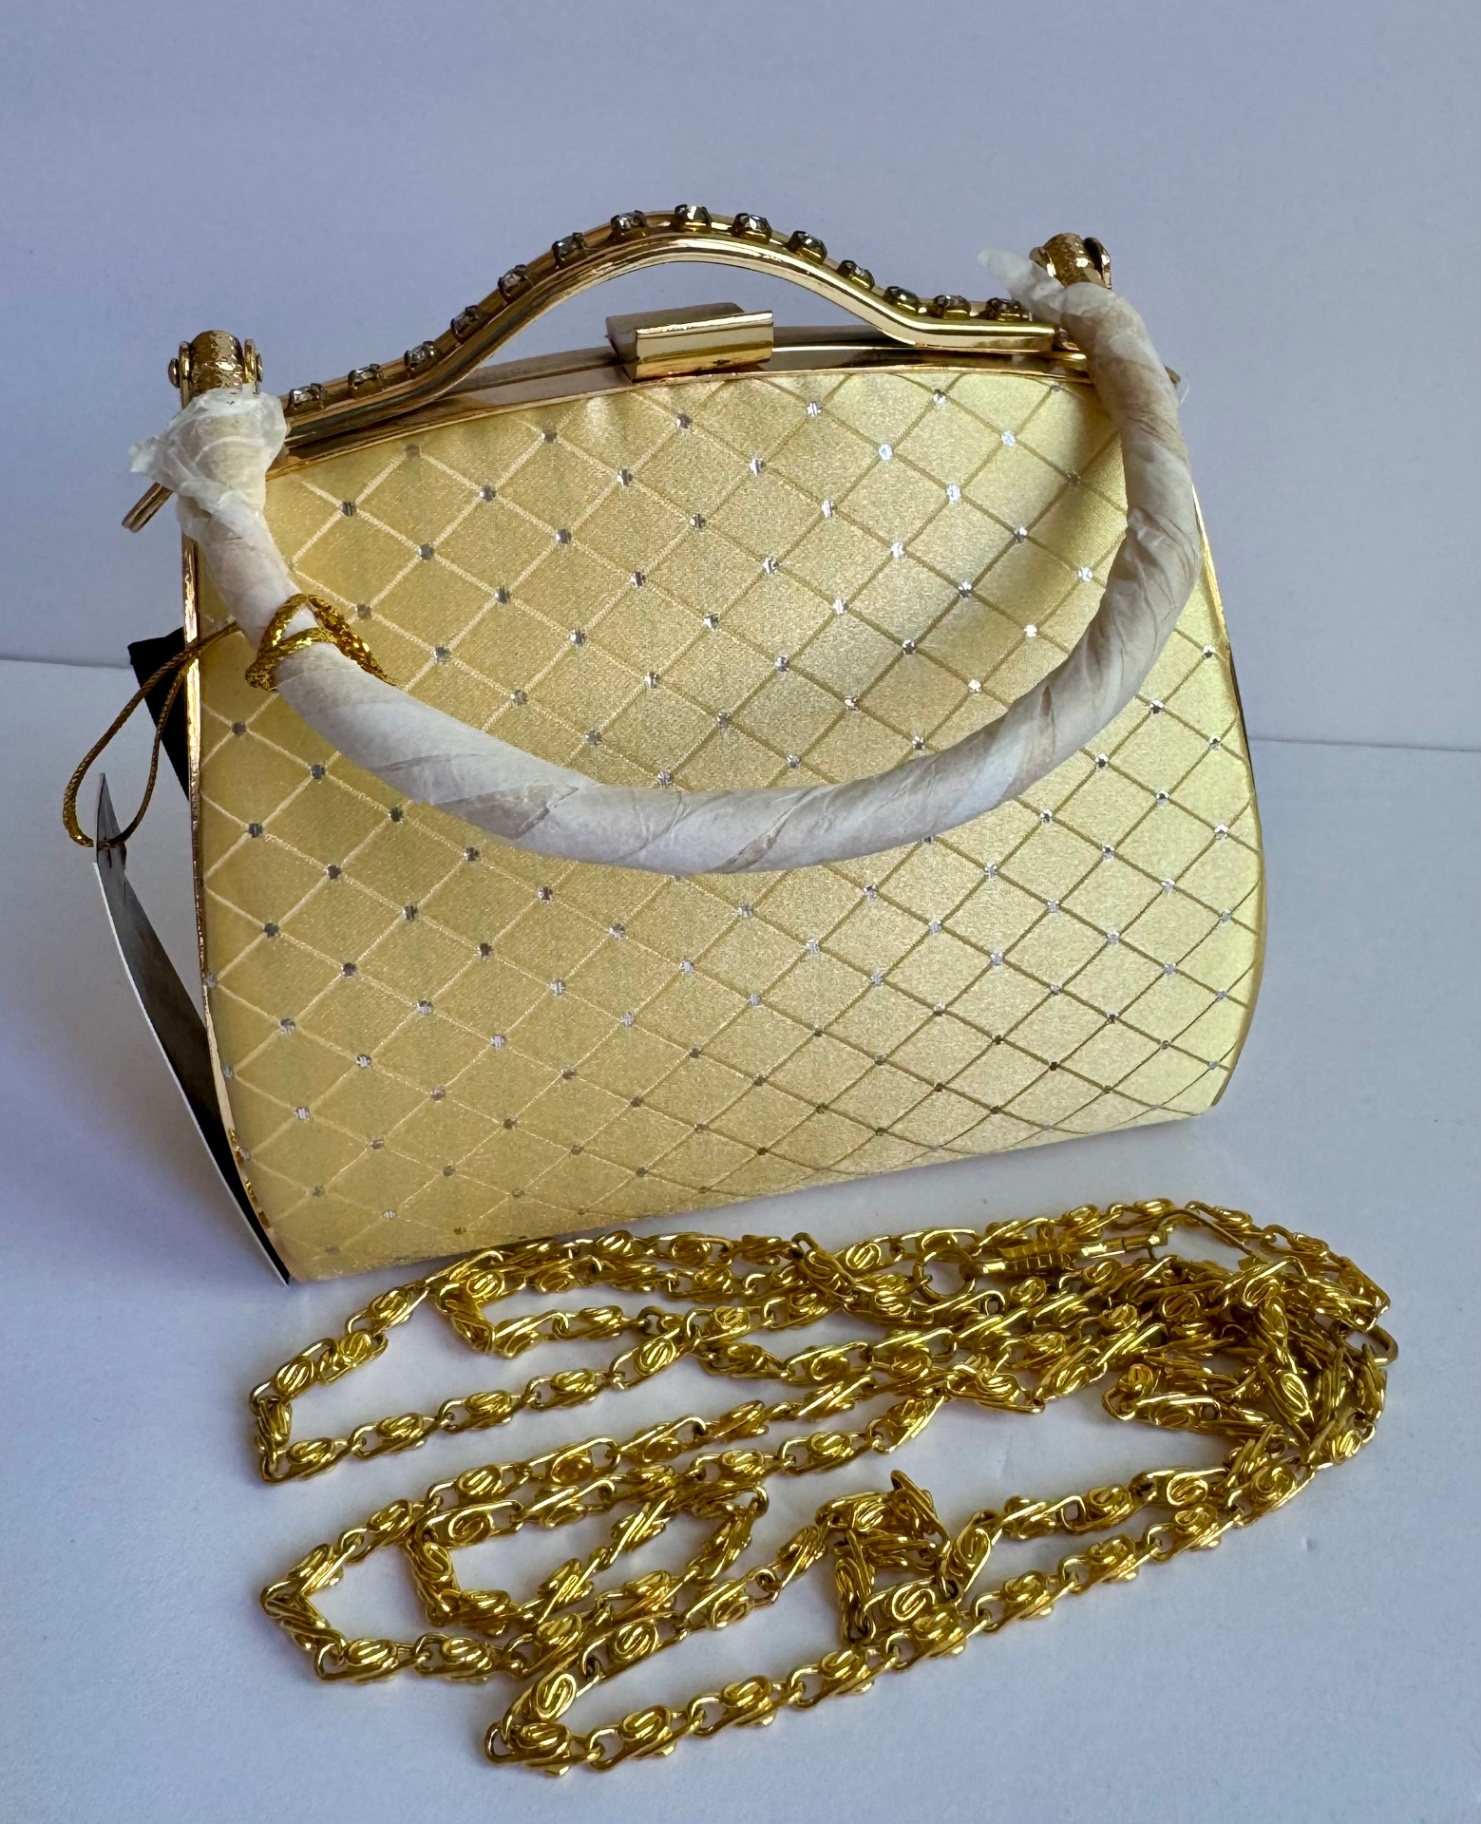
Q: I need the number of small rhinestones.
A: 14